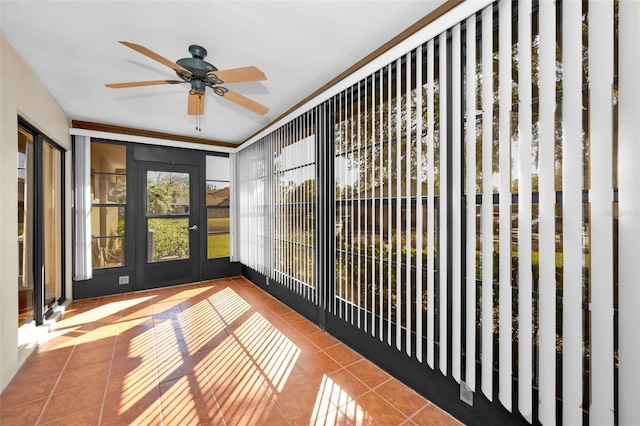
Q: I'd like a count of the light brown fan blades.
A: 5